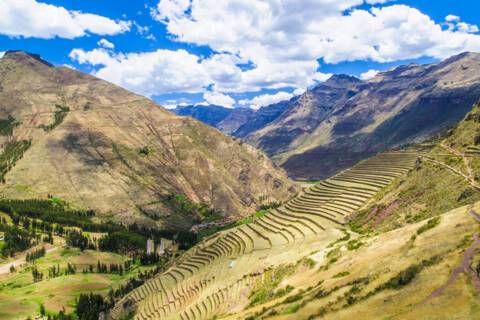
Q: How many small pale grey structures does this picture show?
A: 2